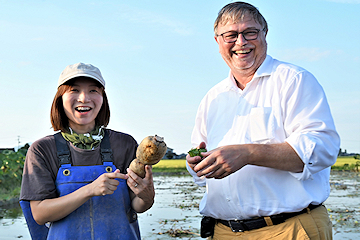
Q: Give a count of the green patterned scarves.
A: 1